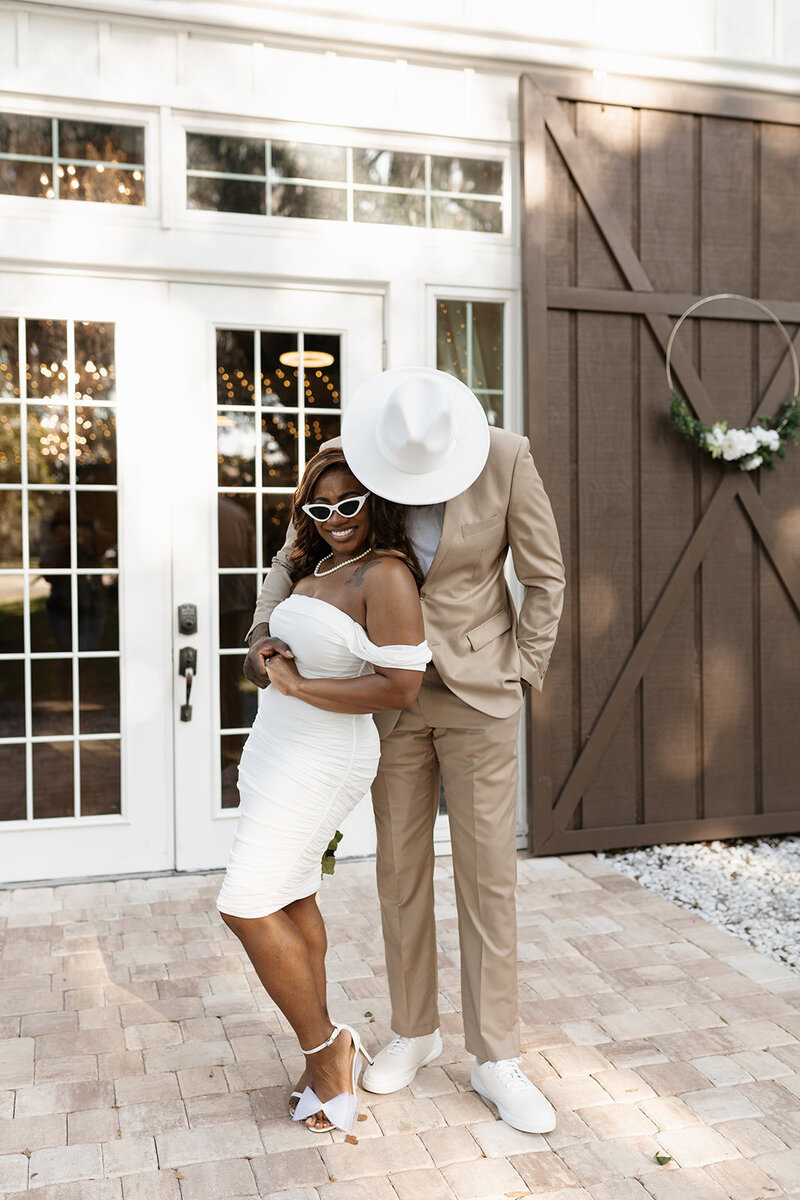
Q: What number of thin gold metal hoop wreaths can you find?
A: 1